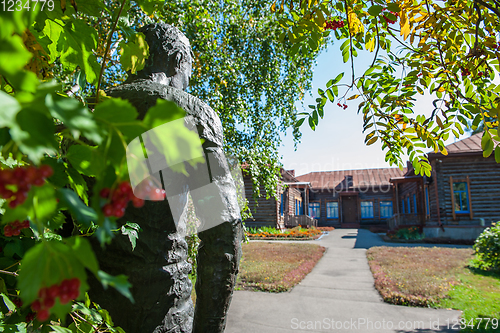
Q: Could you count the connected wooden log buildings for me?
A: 3